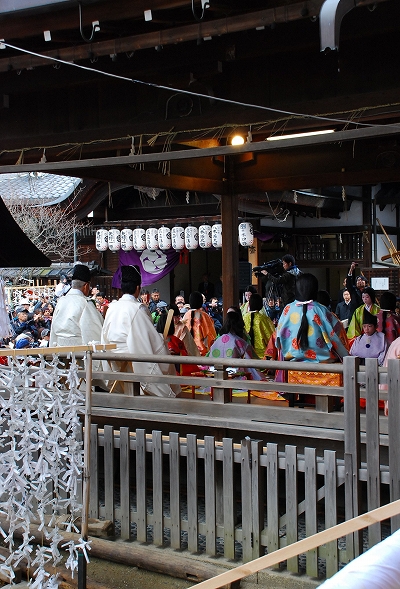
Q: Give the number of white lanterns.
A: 11